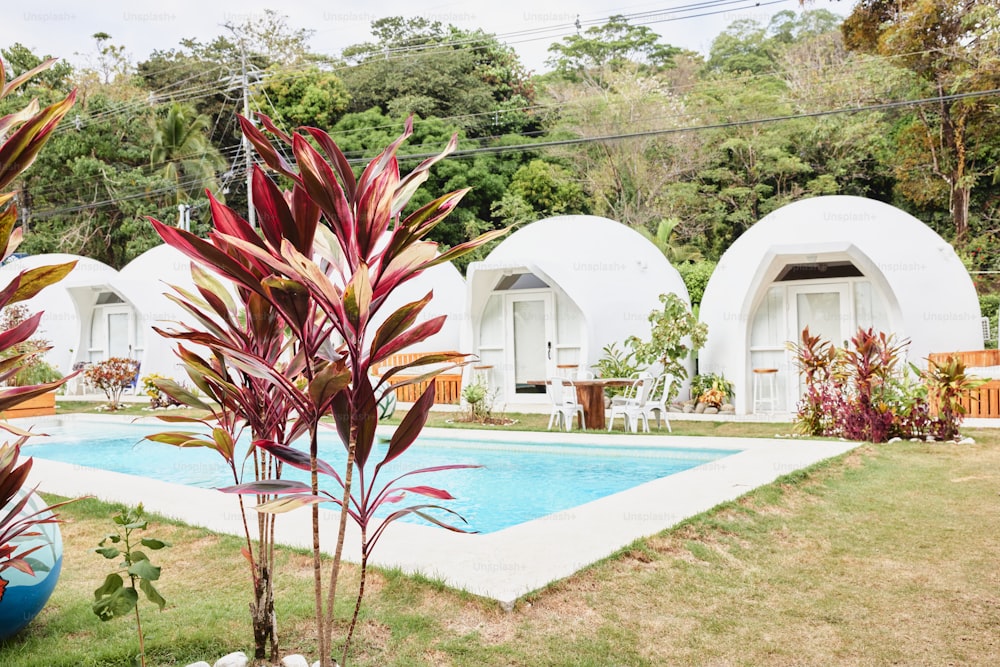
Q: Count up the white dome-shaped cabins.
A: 5